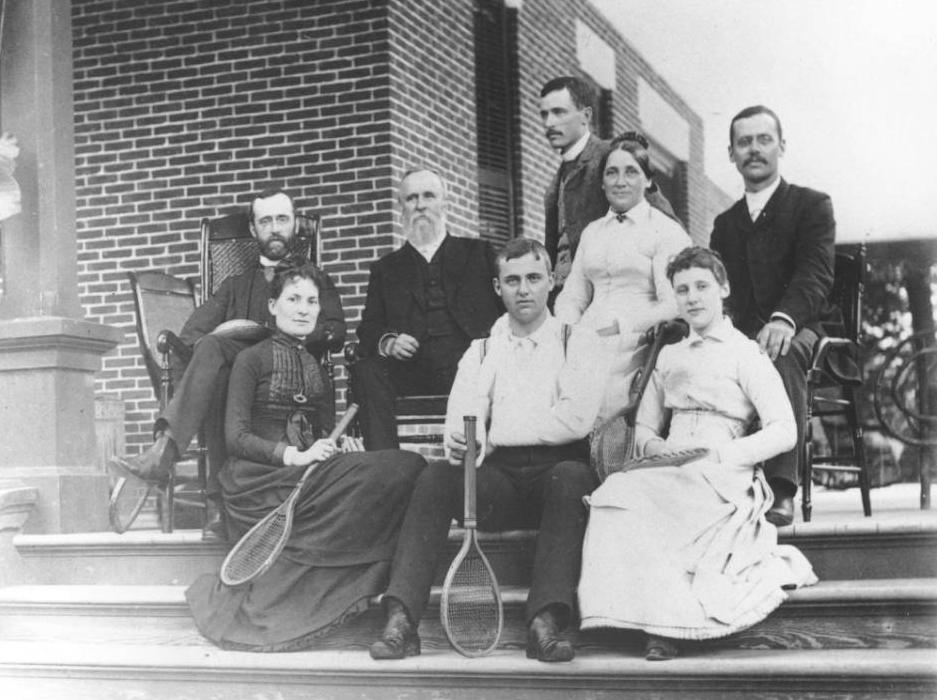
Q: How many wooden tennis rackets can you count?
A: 4